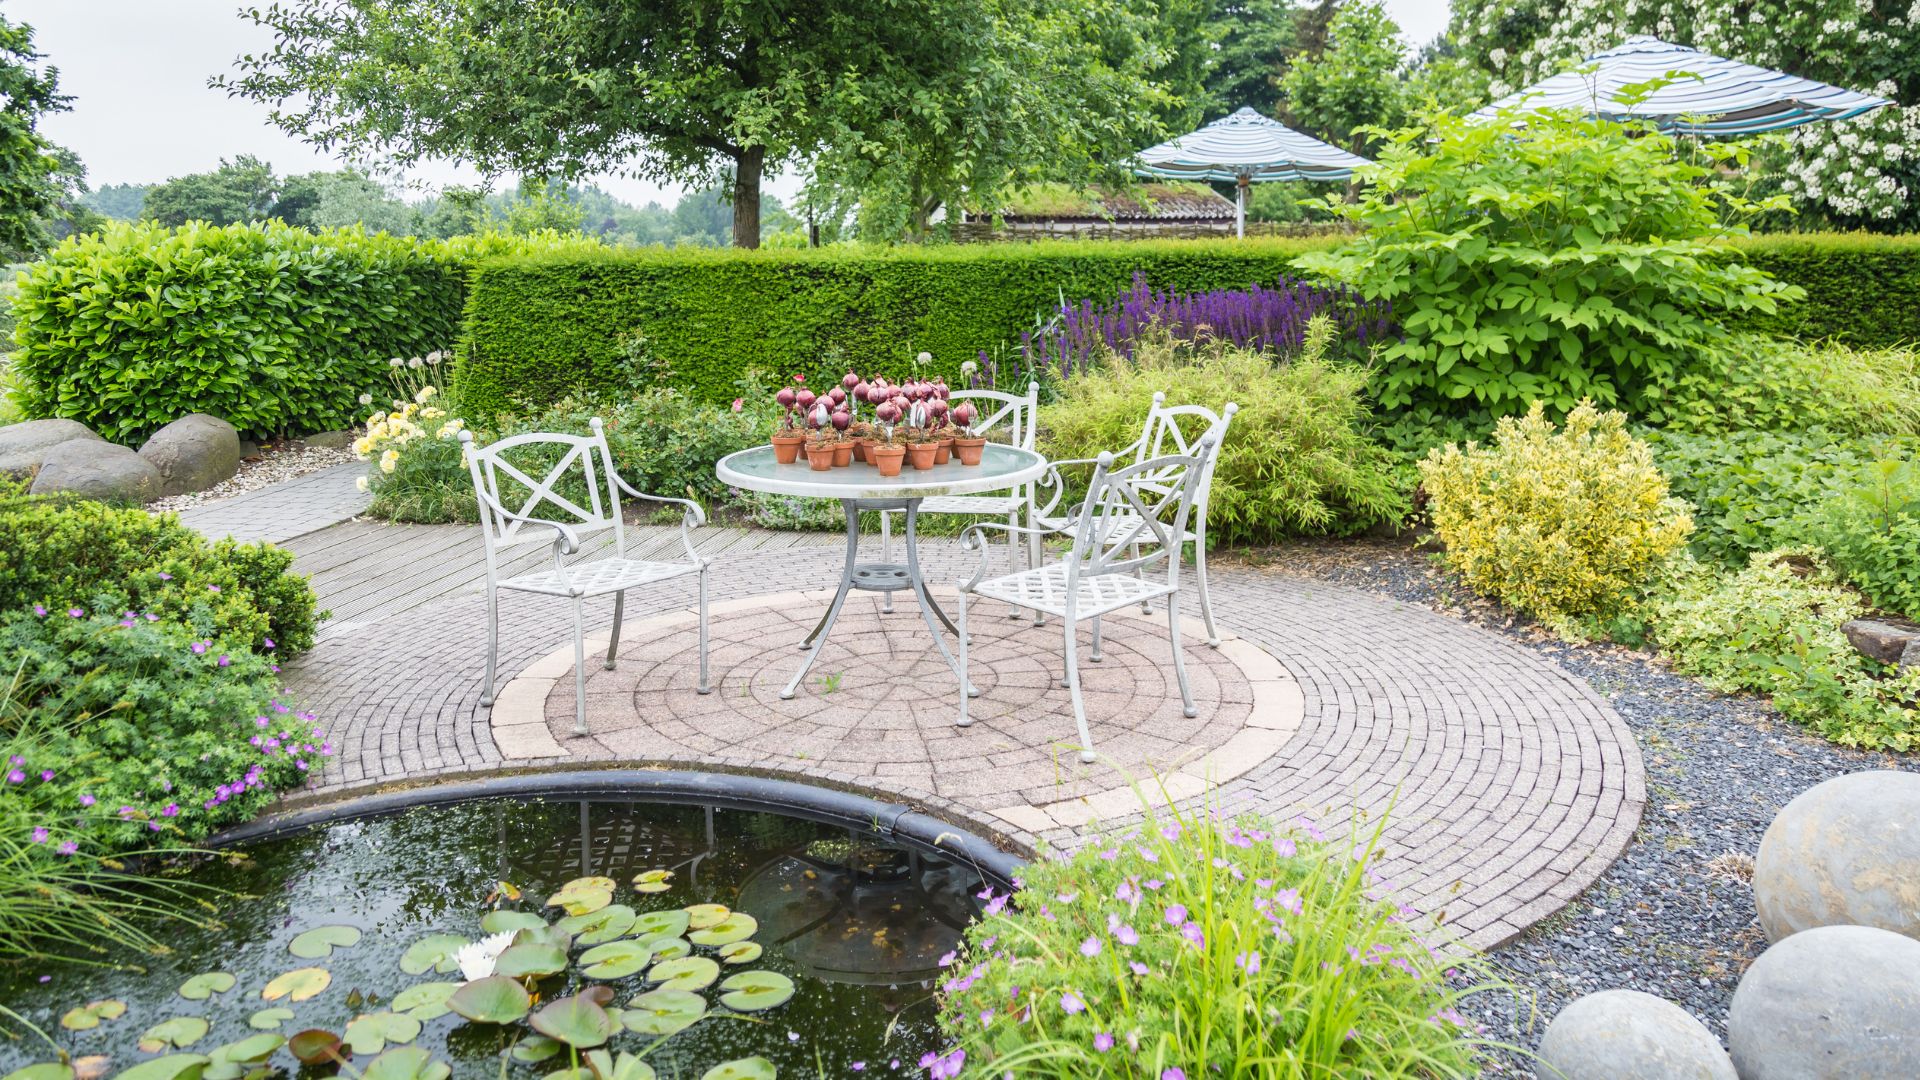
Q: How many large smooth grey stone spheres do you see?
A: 3